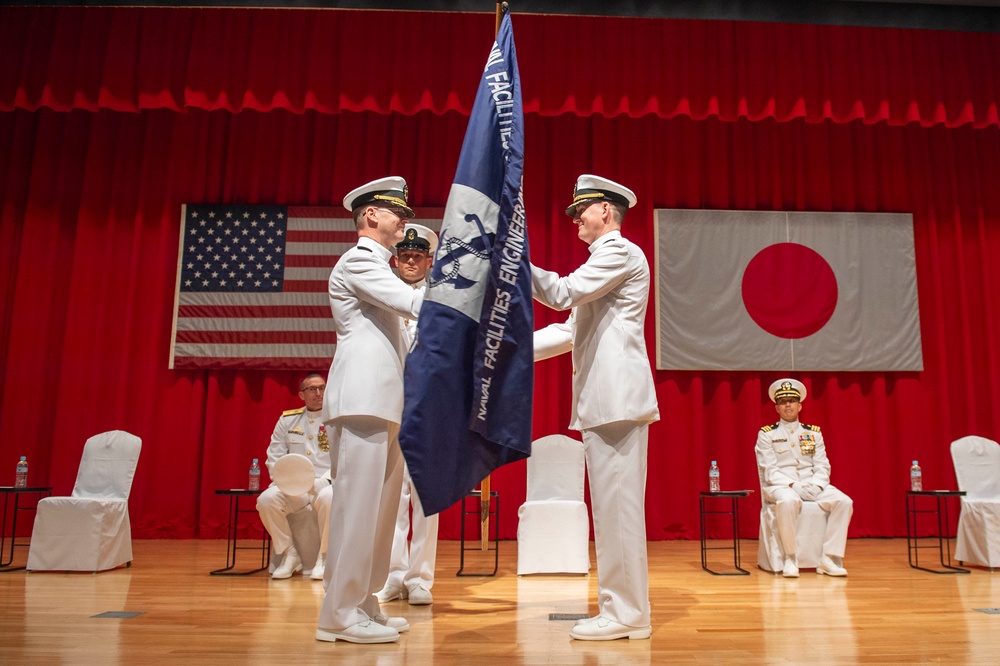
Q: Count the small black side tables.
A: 5